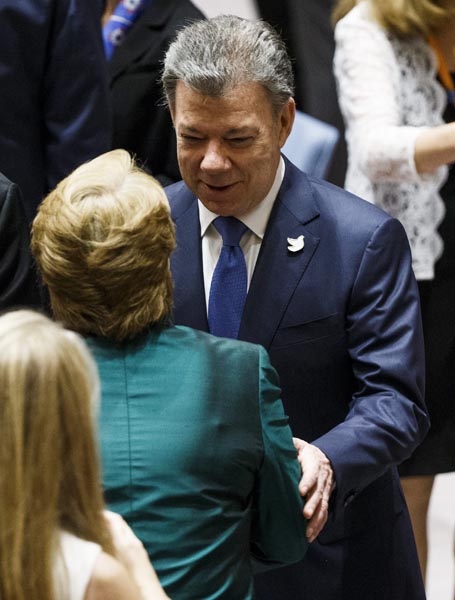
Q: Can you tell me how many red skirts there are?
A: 0